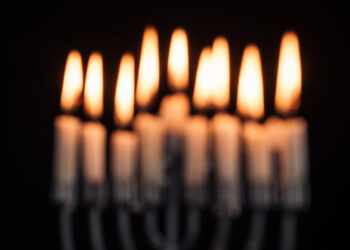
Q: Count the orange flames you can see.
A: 9